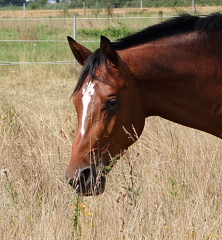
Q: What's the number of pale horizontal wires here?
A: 3